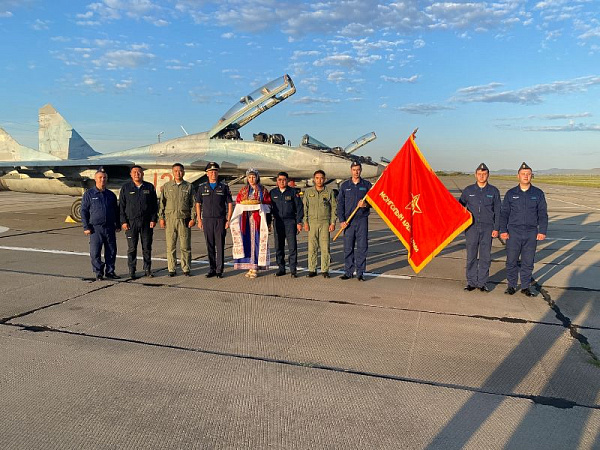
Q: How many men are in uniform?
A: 9